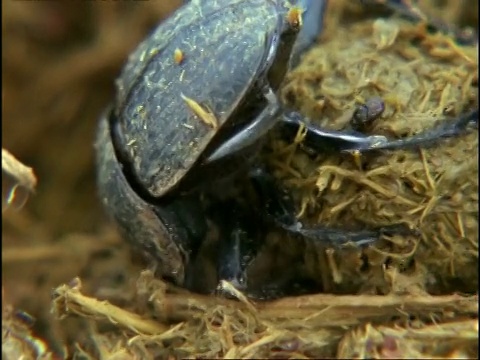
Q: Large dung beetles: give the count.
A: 1